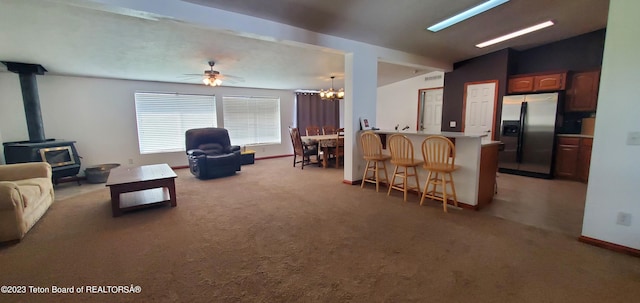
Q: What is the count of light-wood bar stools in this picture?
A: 3